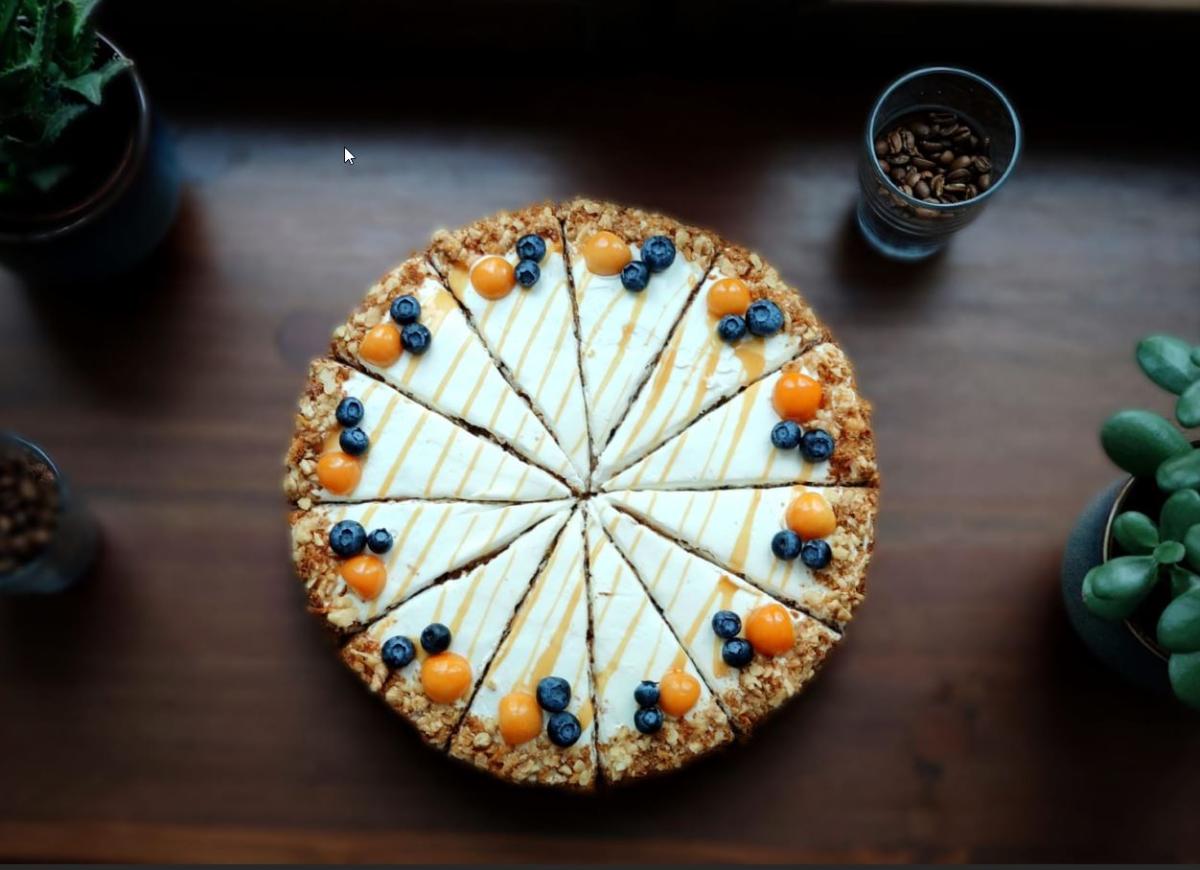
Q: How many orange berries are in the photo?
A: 12